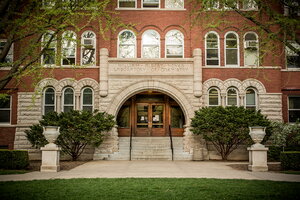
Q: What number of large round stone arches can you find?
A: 1